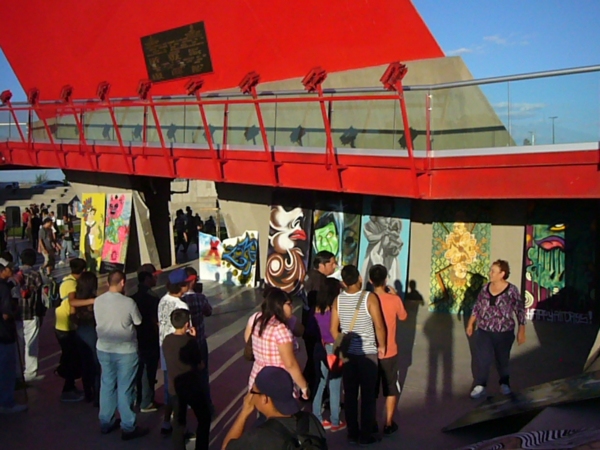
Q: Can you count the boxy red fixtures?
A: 9